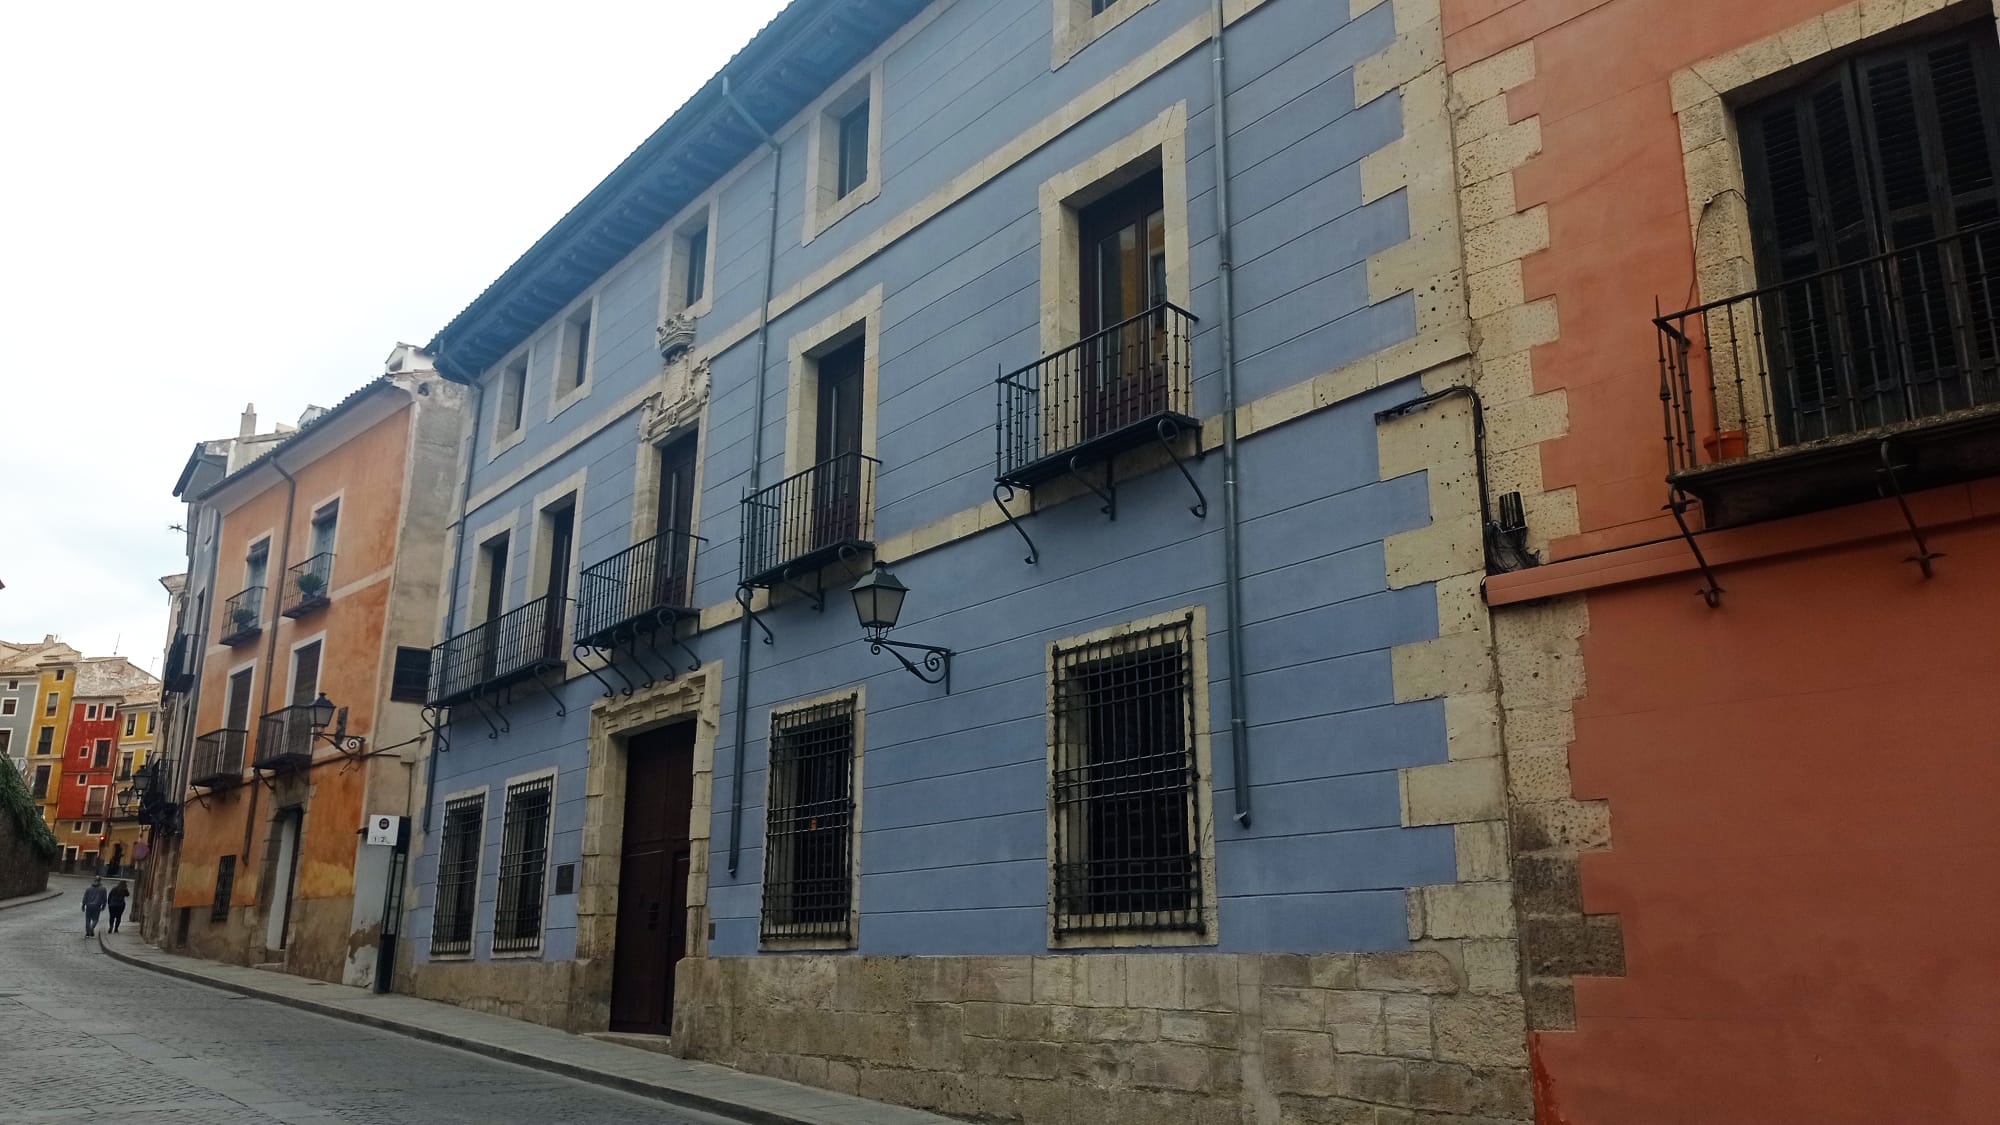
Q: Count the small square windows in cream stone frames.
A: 5